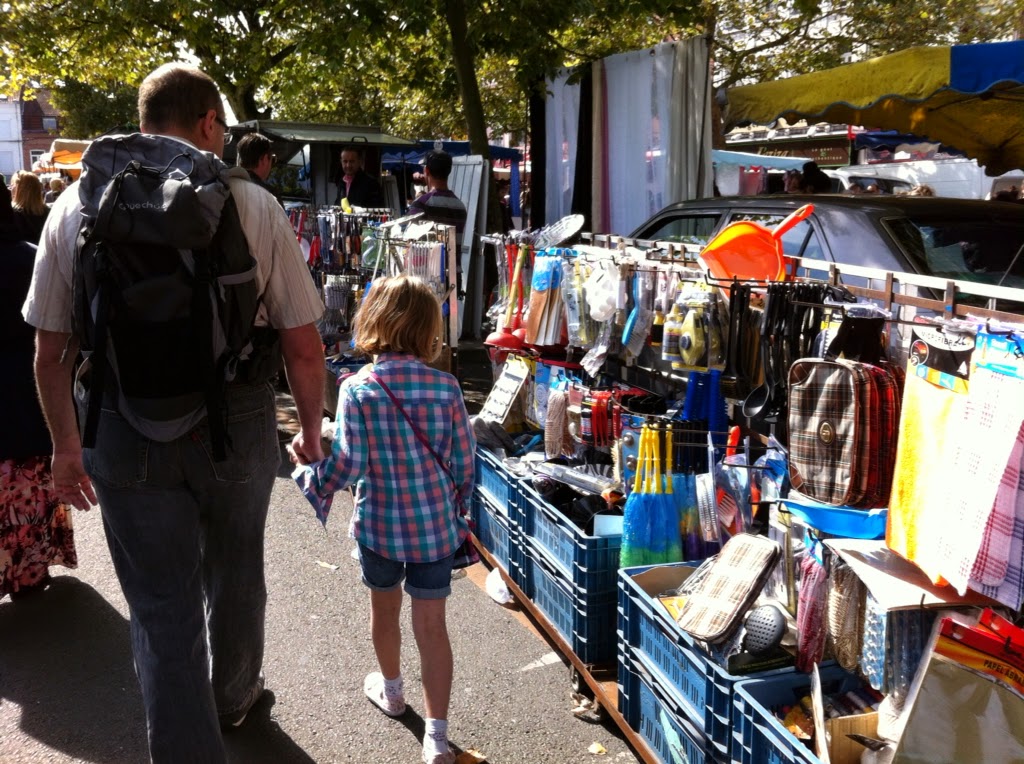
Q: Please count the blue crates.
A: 7